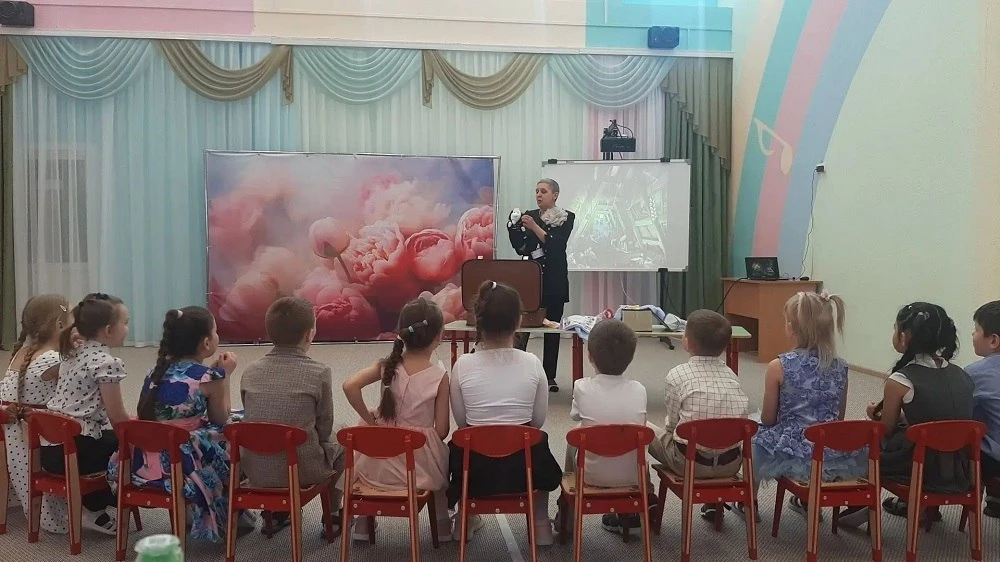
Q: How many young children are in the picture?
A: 11